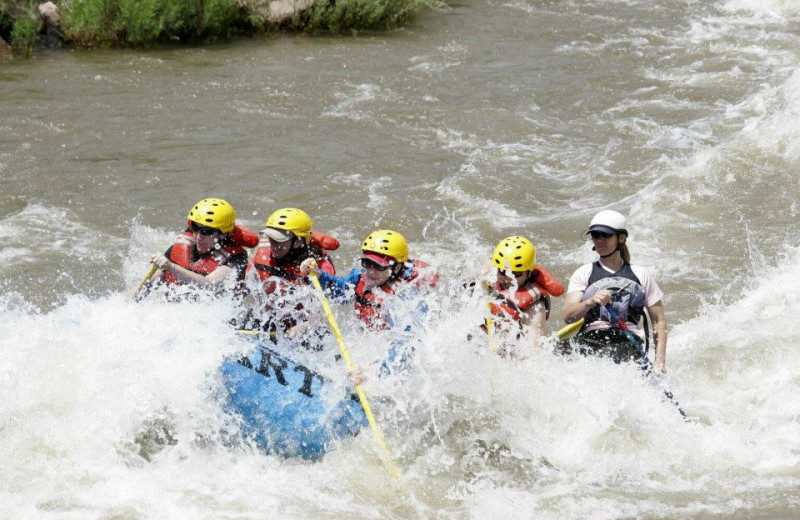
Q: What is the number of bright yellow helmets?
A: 4